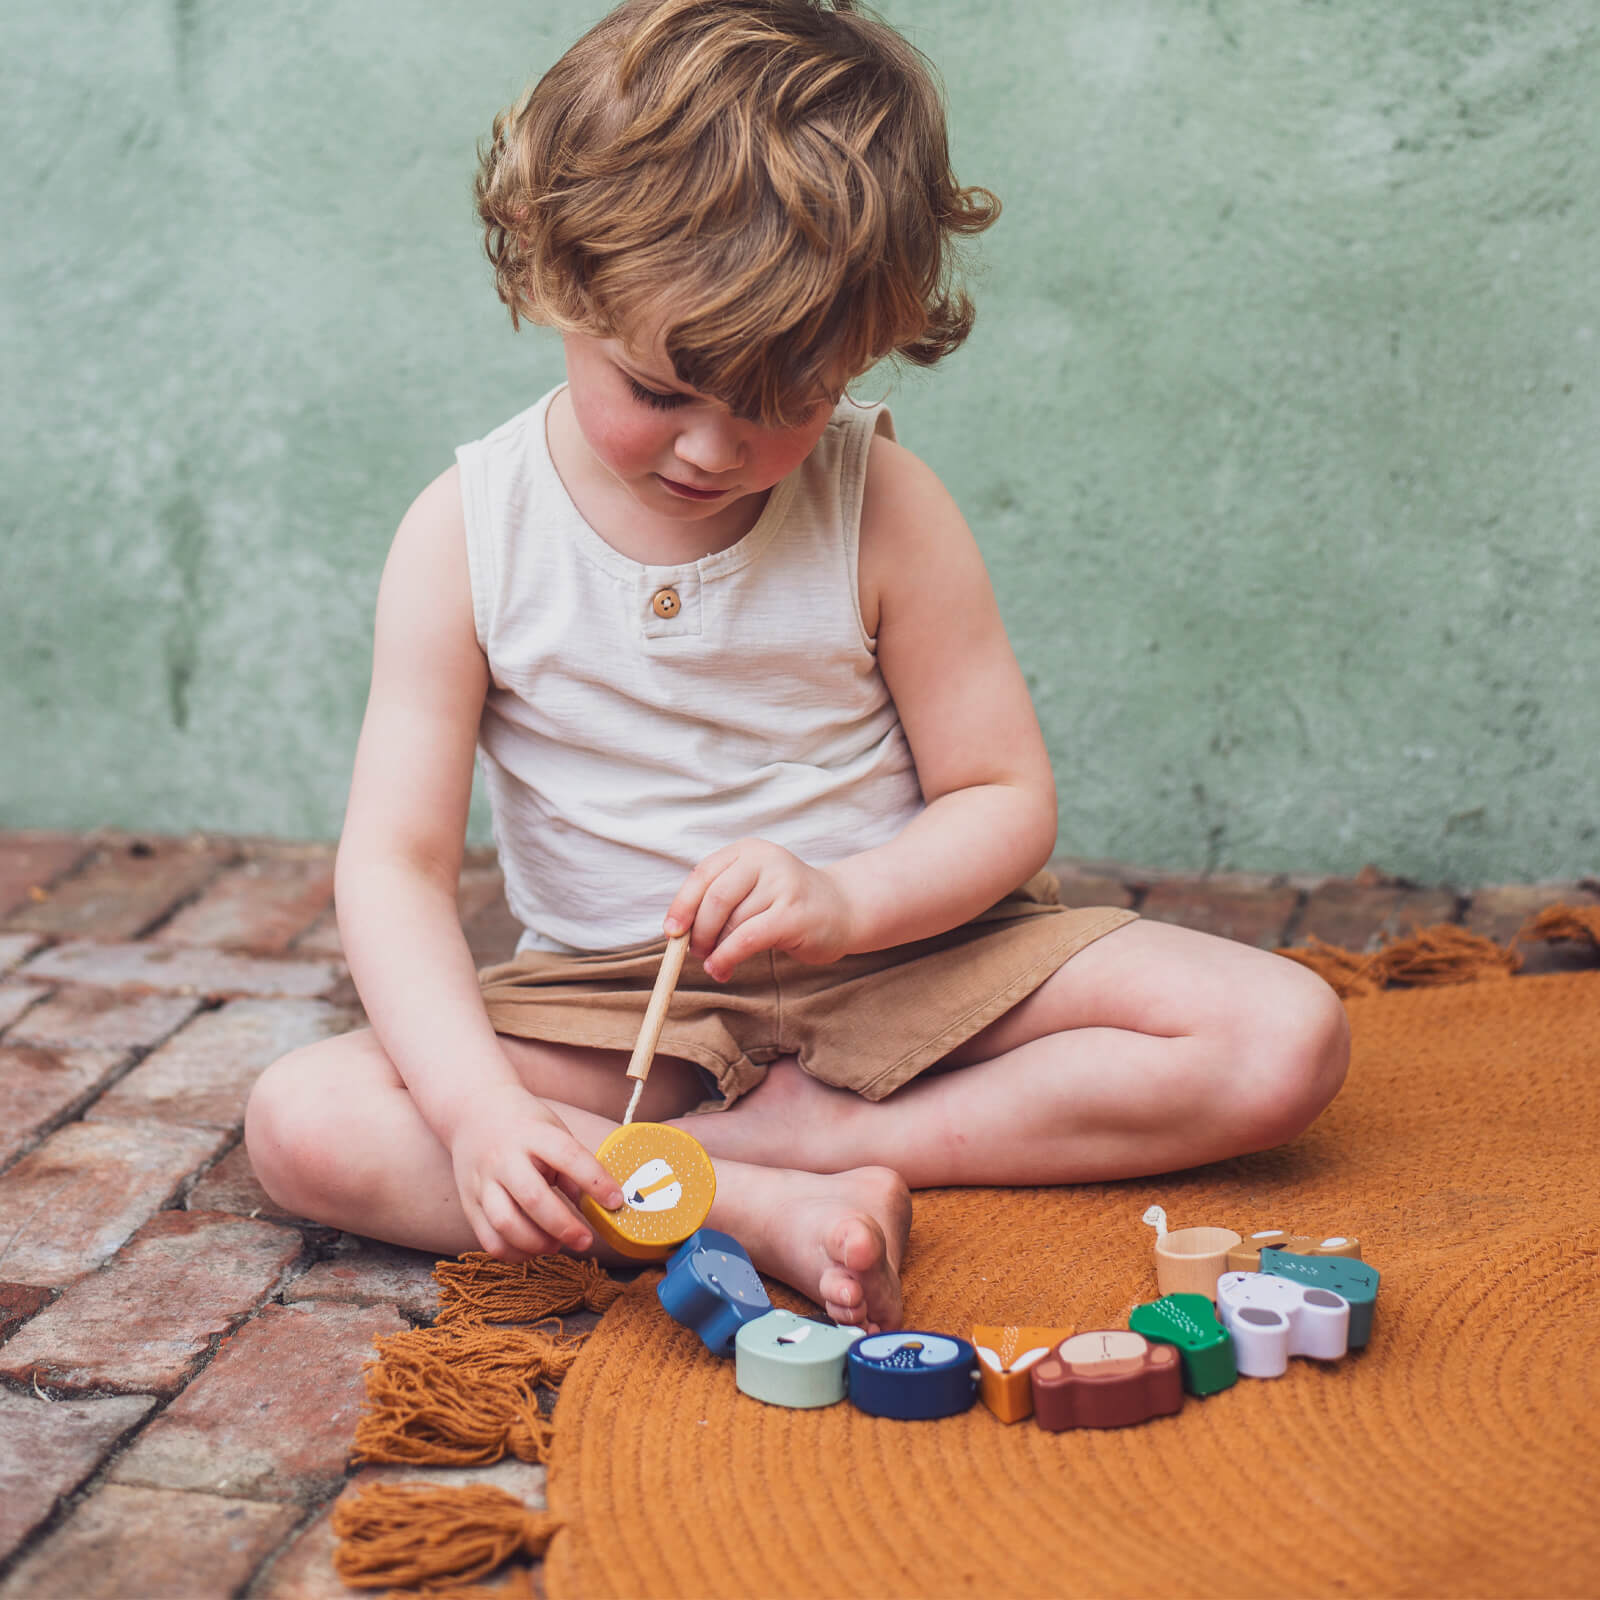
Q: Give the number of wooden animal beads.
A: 10